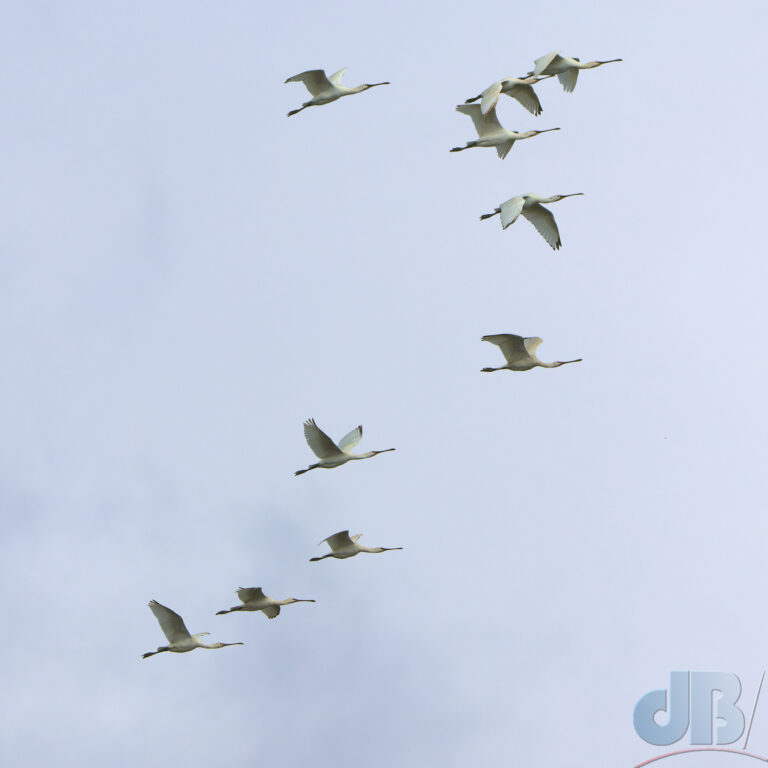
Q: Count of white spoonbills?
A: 10